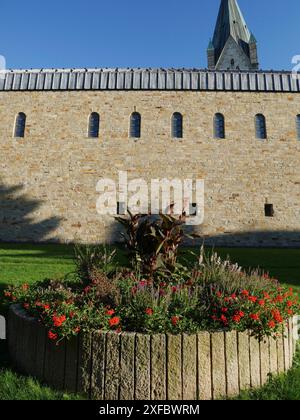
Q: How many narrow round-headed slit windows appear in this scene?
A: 7